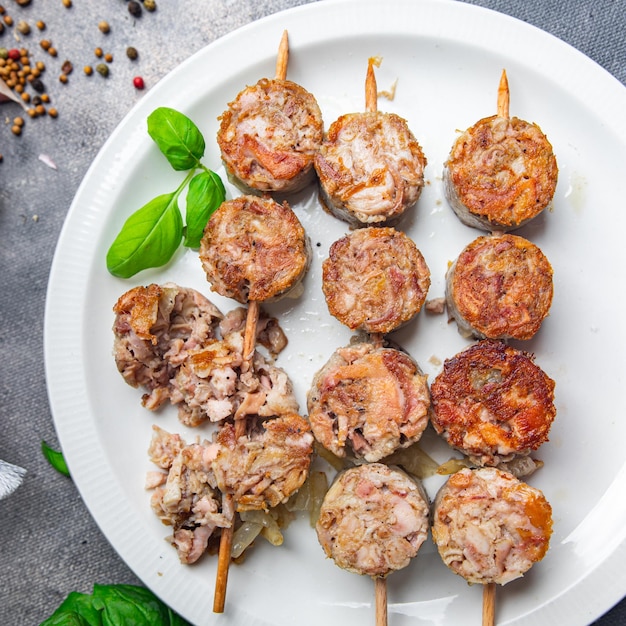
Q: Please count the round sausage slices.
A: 10